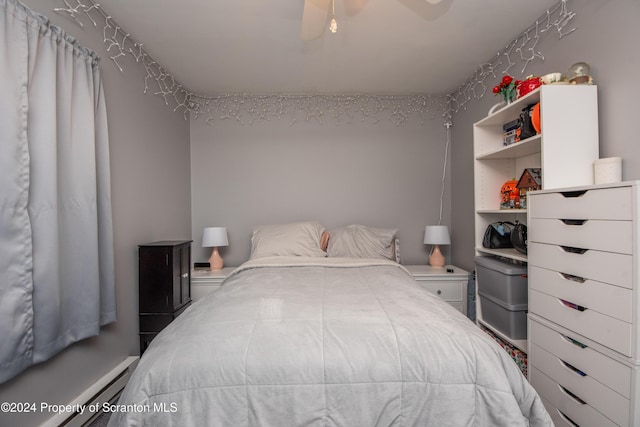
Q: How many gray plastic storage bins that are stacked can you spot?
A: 2